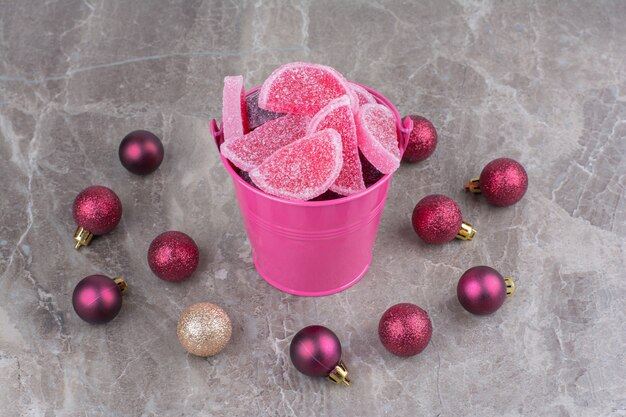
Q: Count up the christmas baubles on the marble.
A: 11